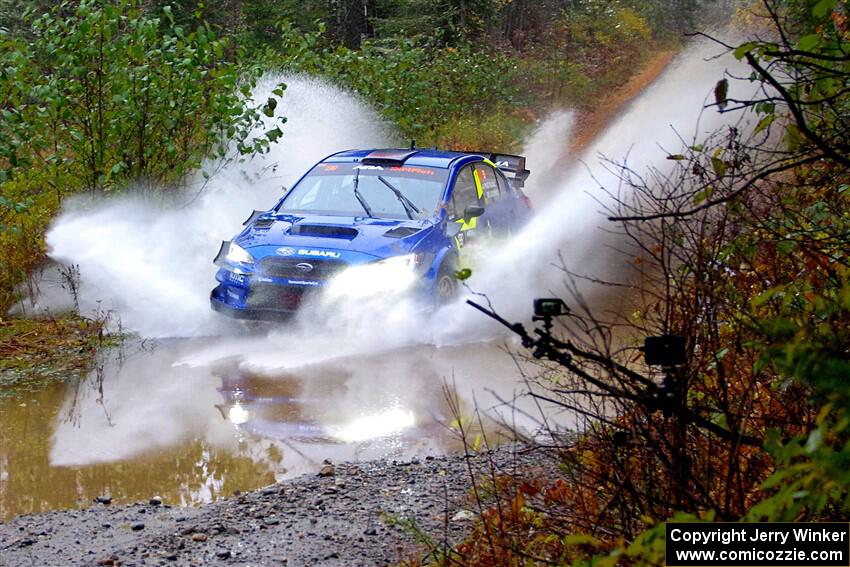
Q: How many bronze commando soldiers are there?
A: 0